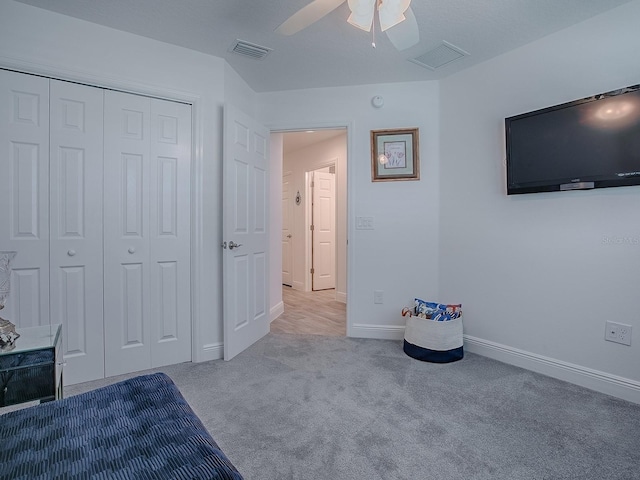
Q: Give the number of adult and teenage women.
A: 0